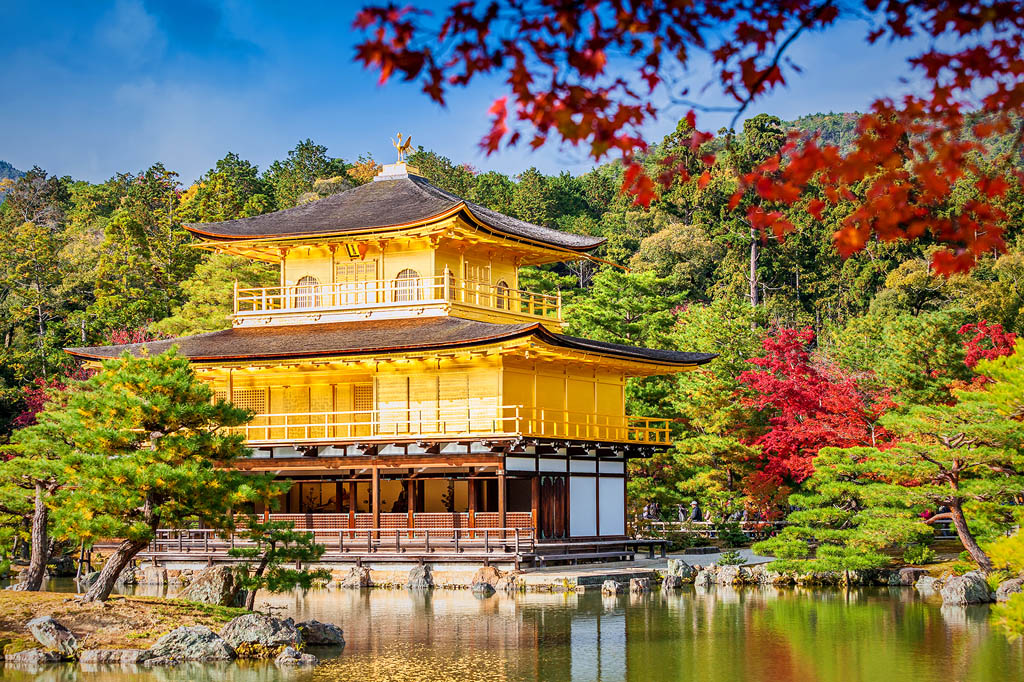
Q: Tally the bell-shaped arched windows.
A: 4